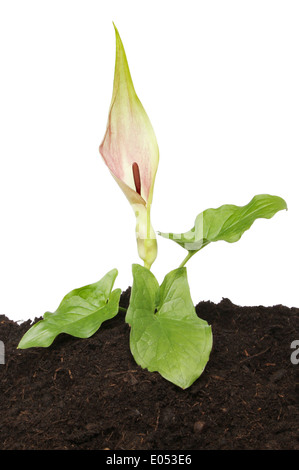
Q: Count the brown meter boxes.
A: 0